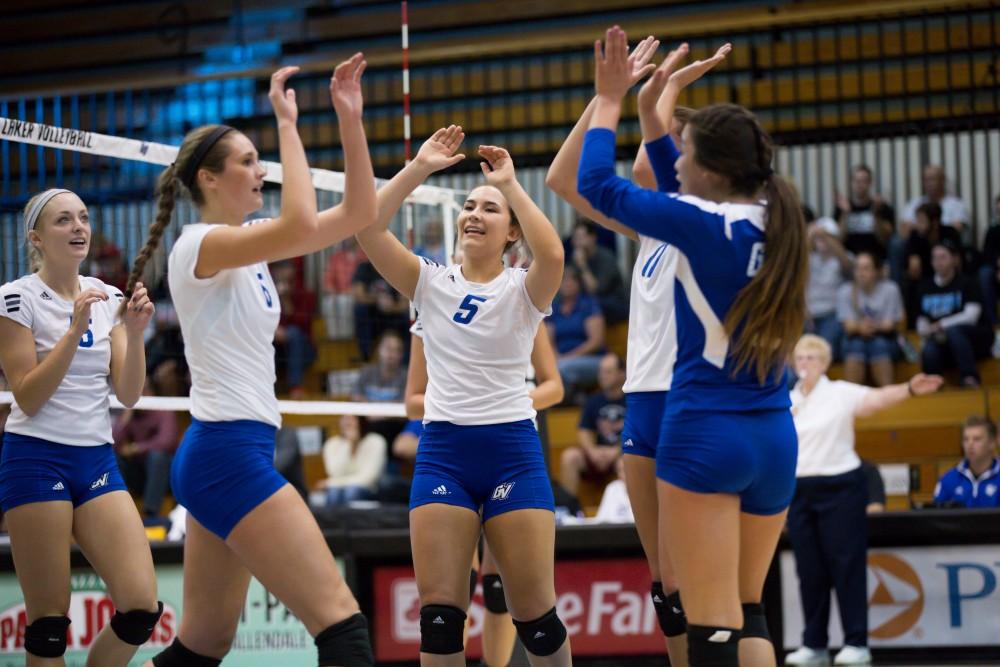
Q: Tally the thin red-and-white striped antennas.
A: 1